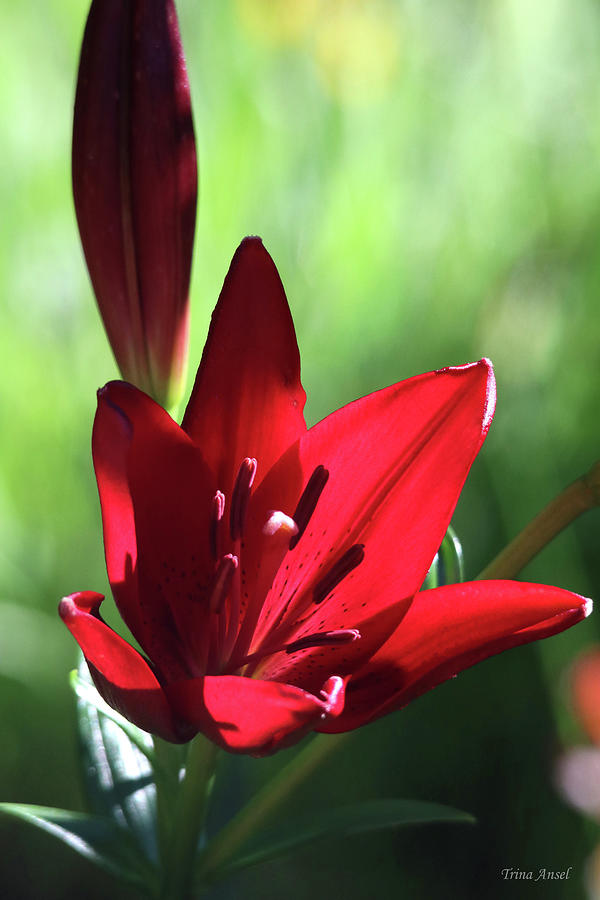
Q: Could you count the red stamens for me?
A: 6